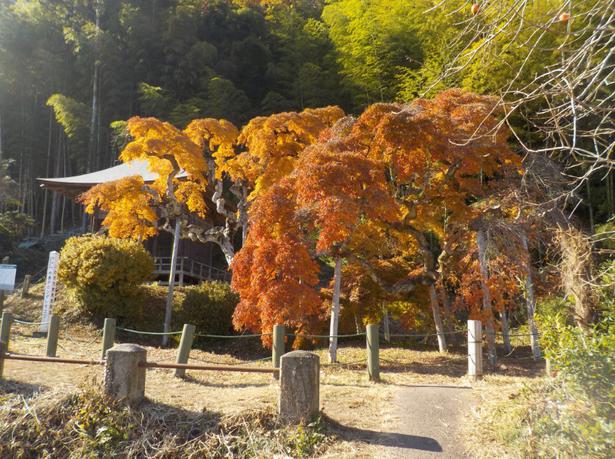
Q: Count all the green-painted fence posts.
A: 6